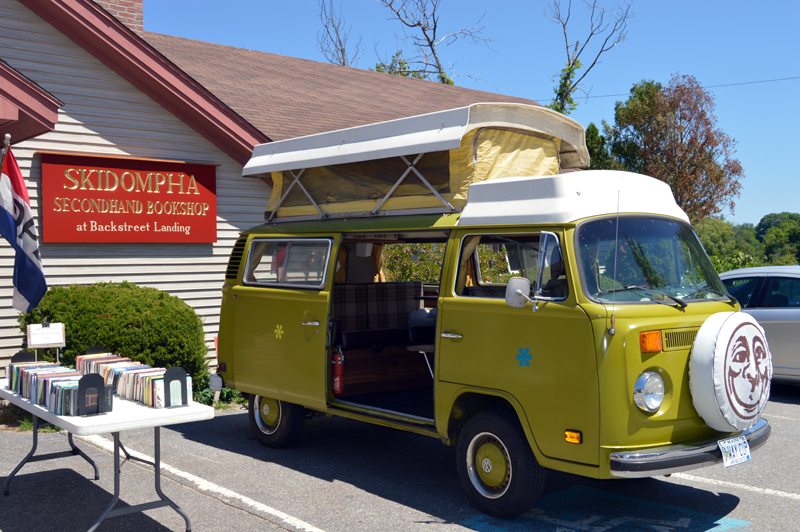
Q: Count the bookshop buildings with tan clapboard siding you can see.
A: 1